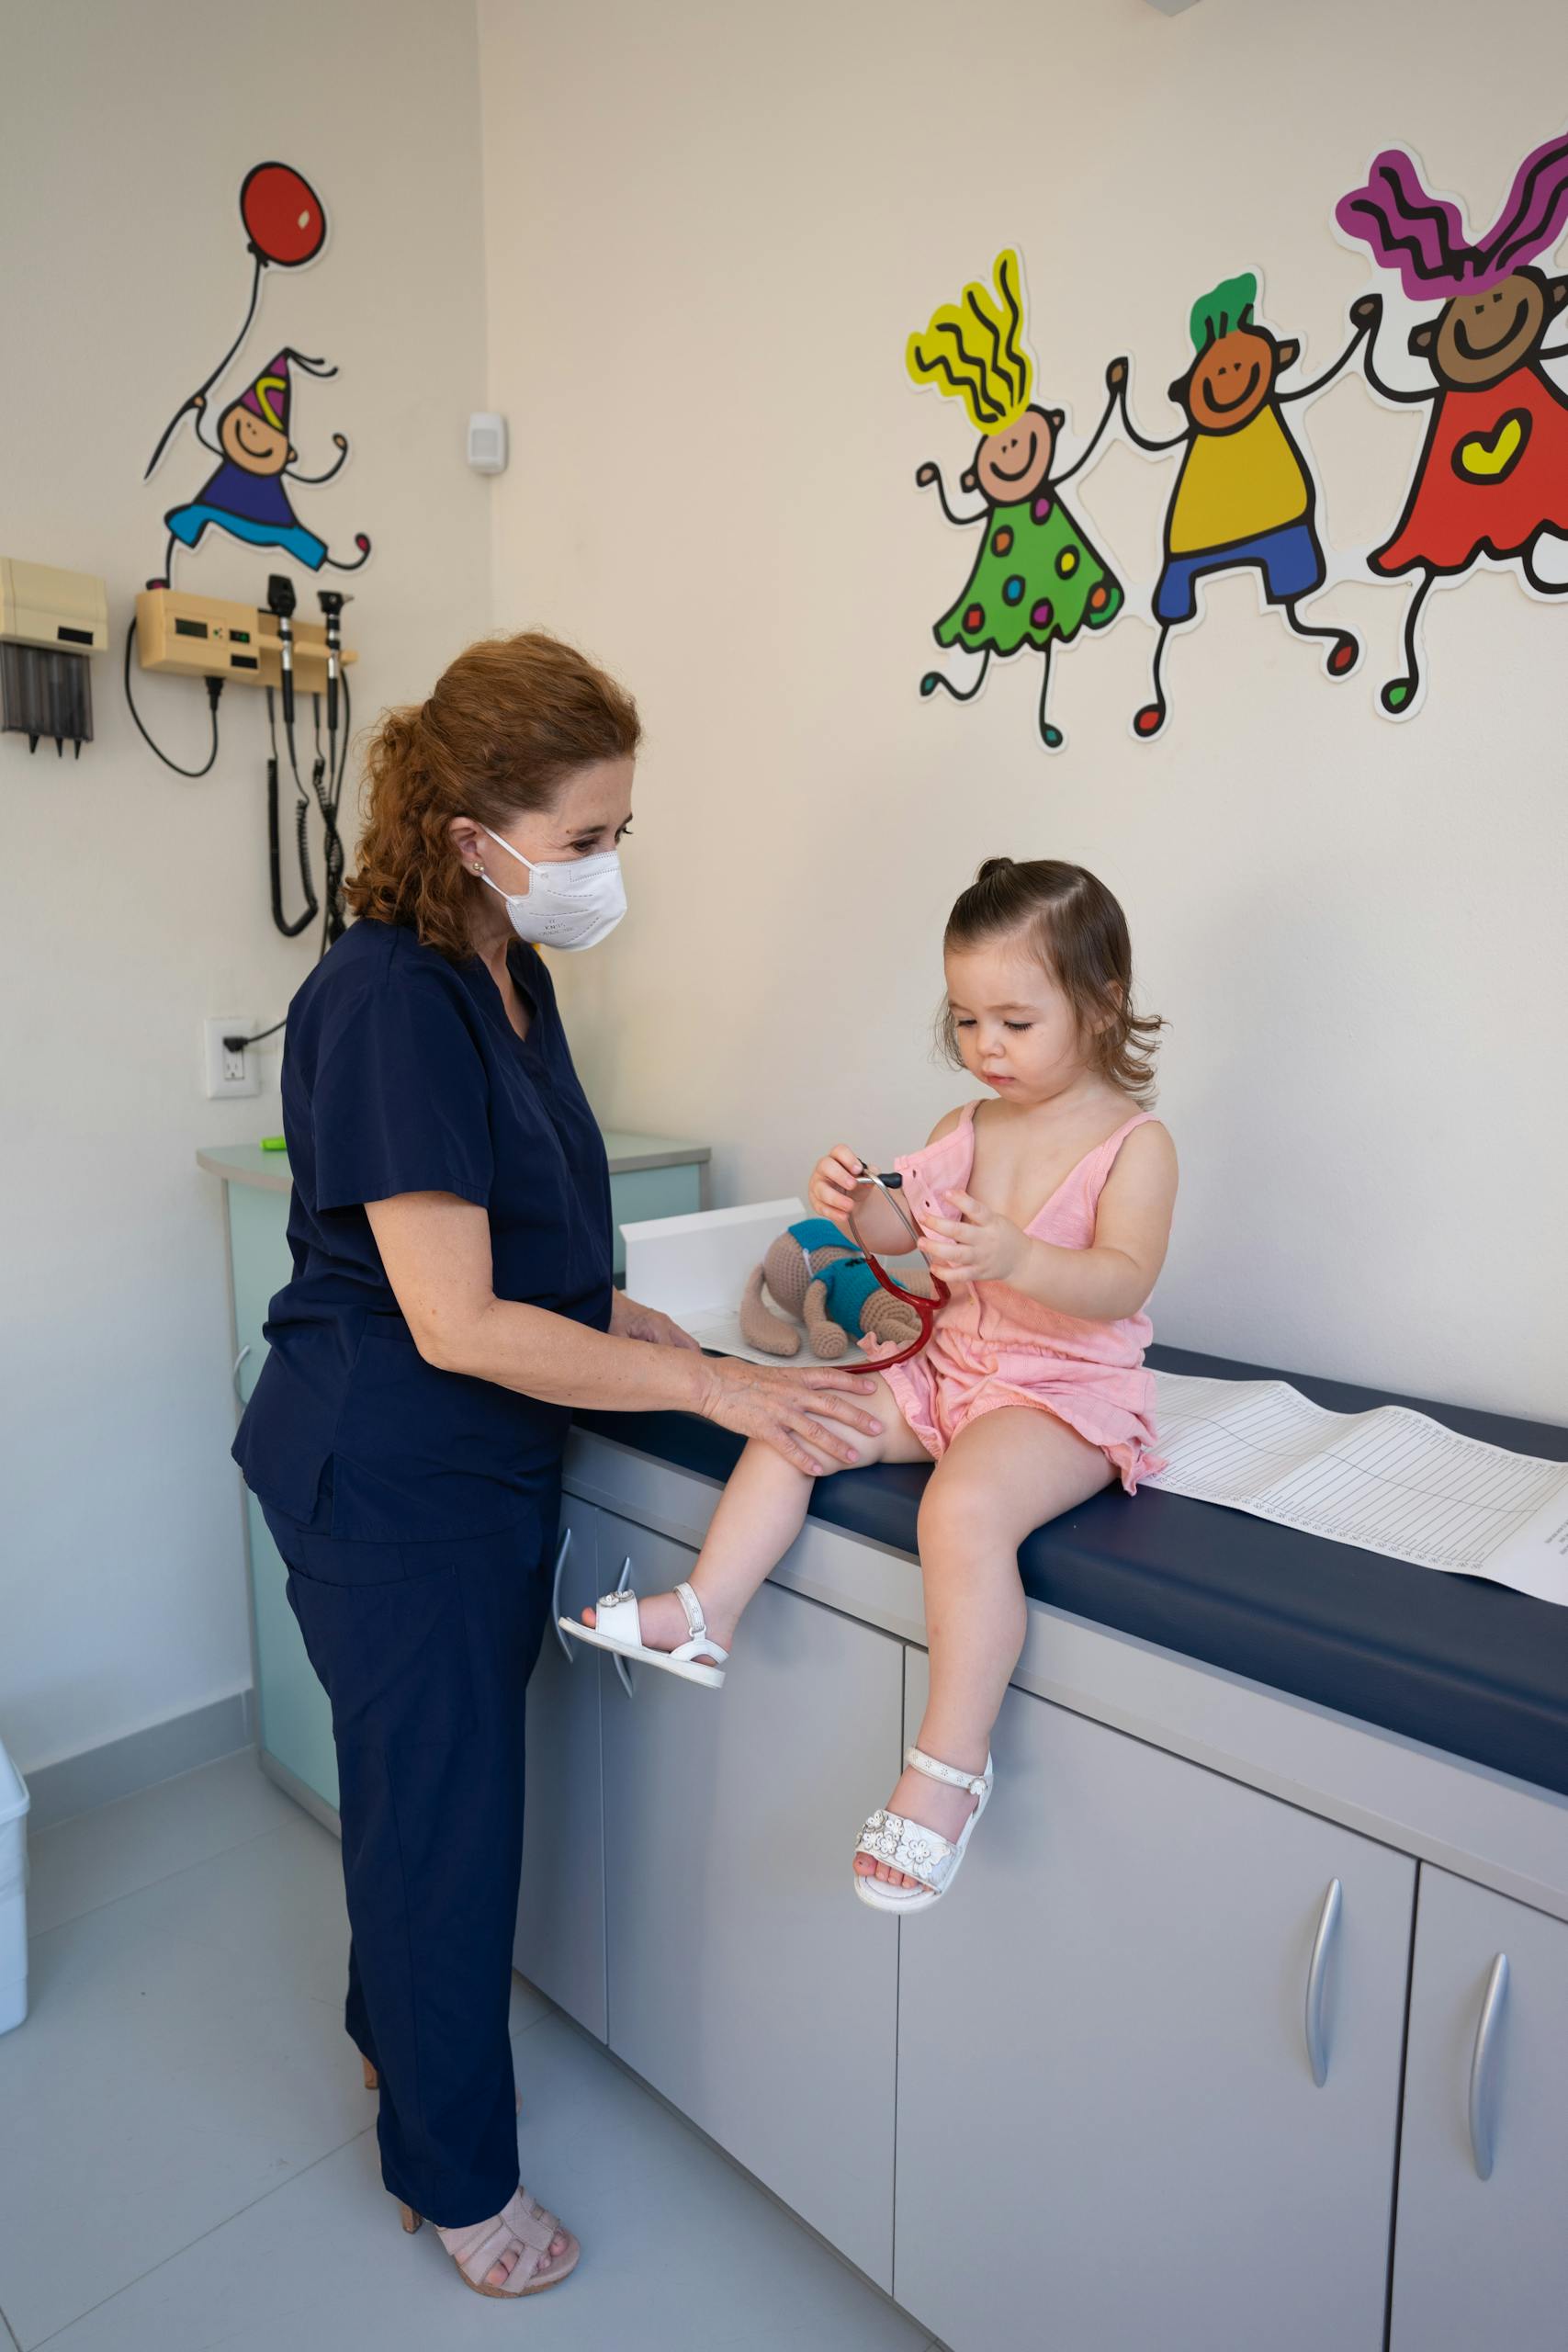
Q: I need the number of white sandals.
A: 2